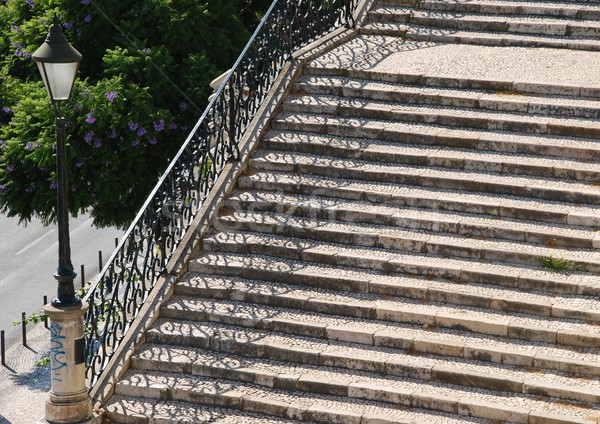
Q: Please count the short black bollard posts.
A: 6